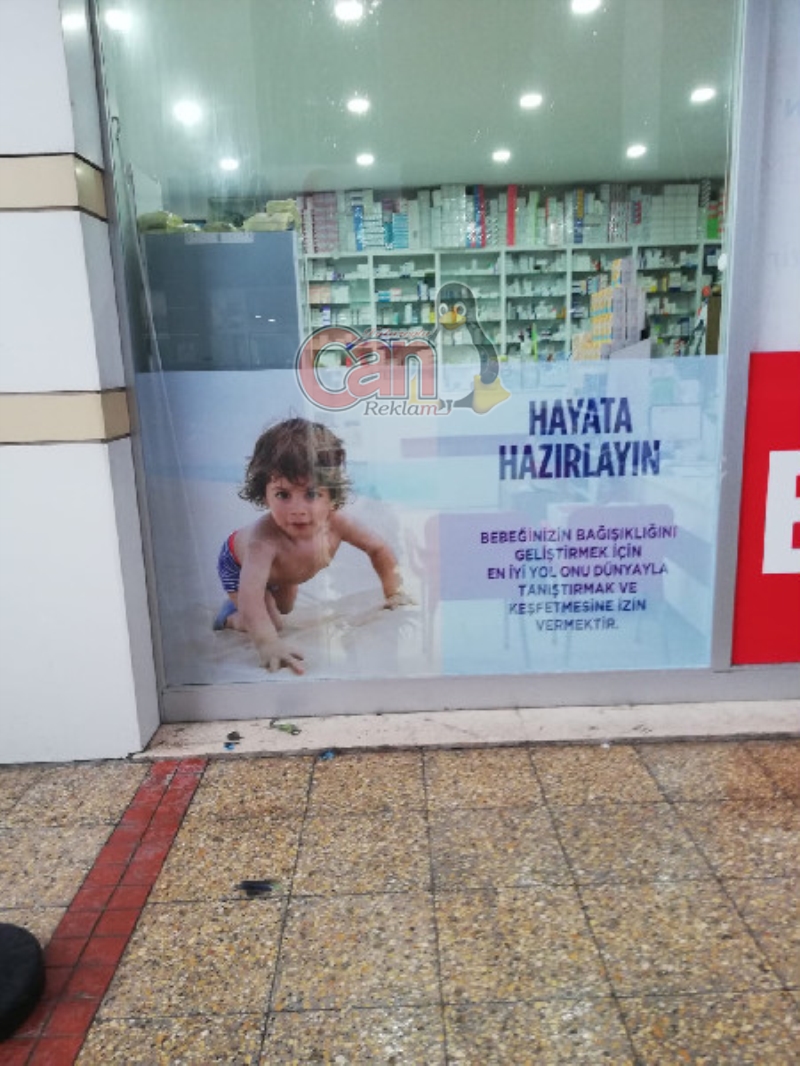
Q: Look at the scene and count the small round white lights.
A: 11